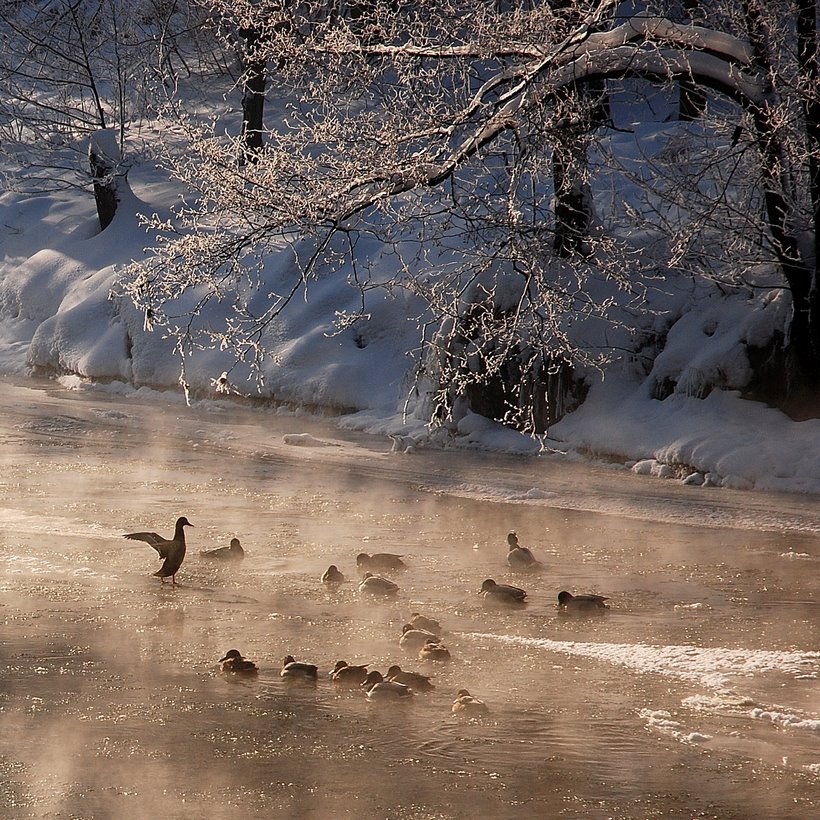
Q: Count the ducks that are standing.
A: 1